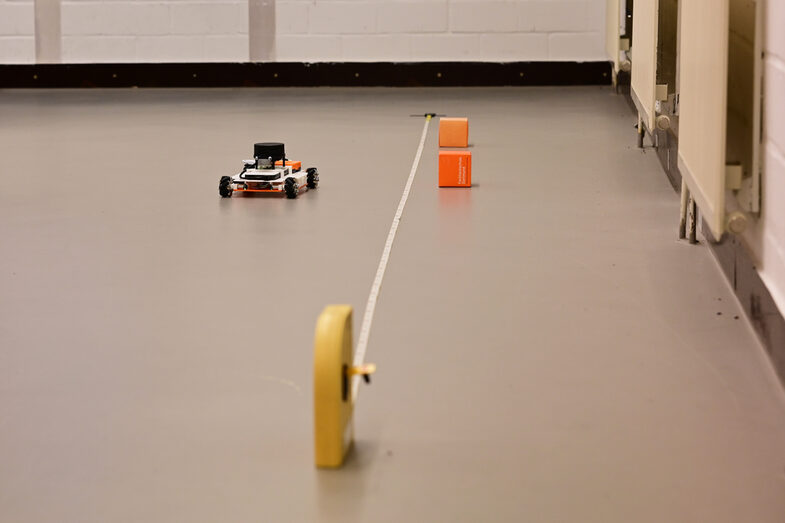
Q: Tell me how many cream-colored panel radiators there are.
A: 3